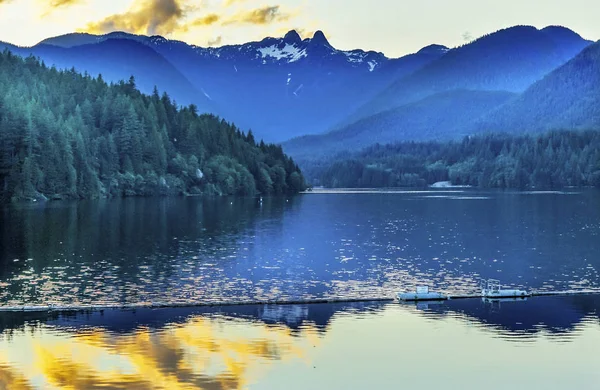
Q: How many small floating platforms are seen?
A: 2